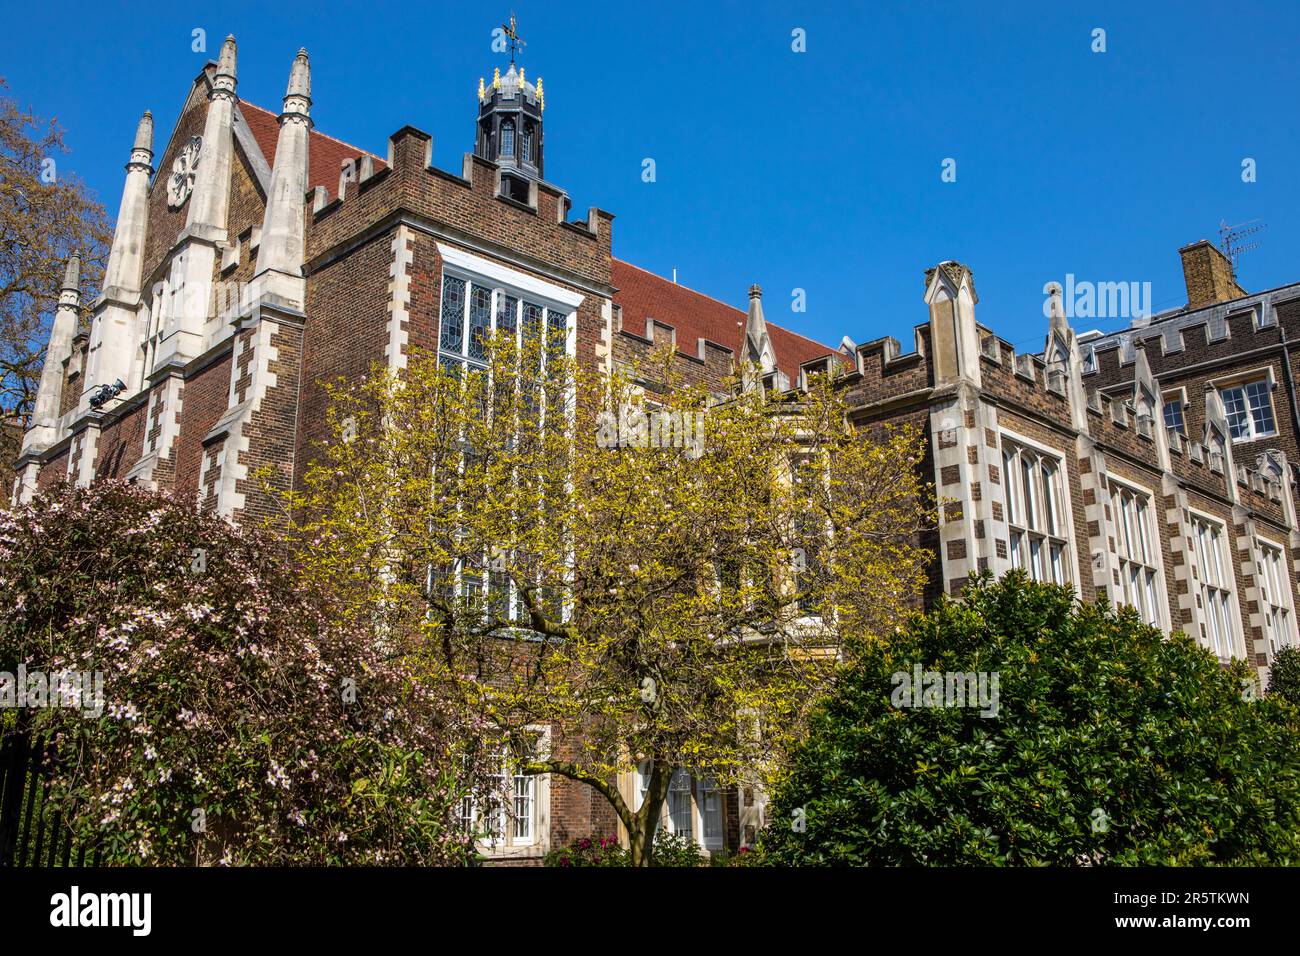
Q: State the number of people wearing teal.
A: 0